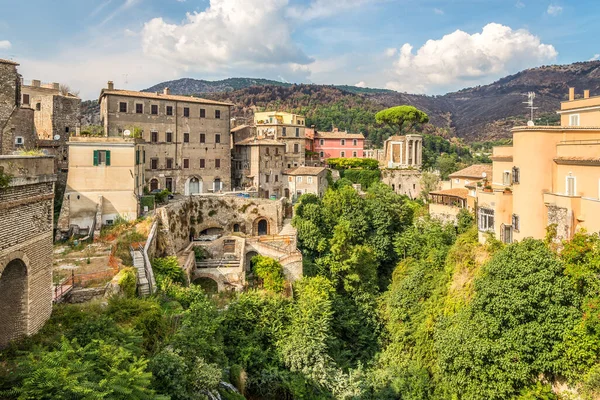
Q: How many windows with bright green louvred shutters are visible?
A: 1